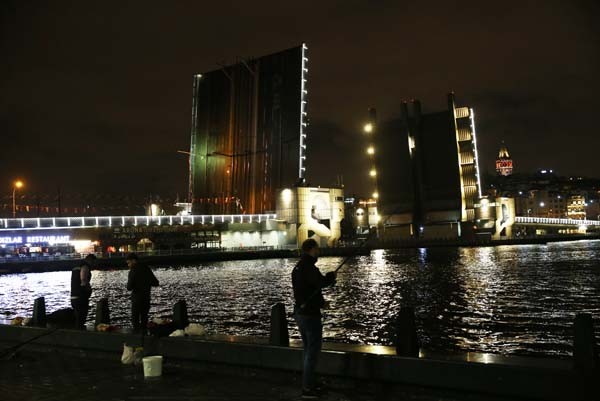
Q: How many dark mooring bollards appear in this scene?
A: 6